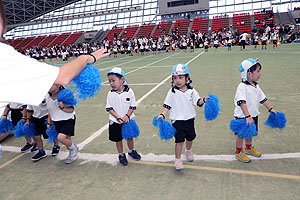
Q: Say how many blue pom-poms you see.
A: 11